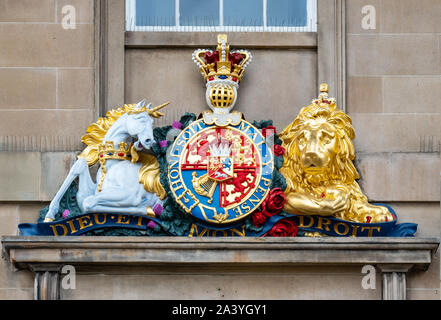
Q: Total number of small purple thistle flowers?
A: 5